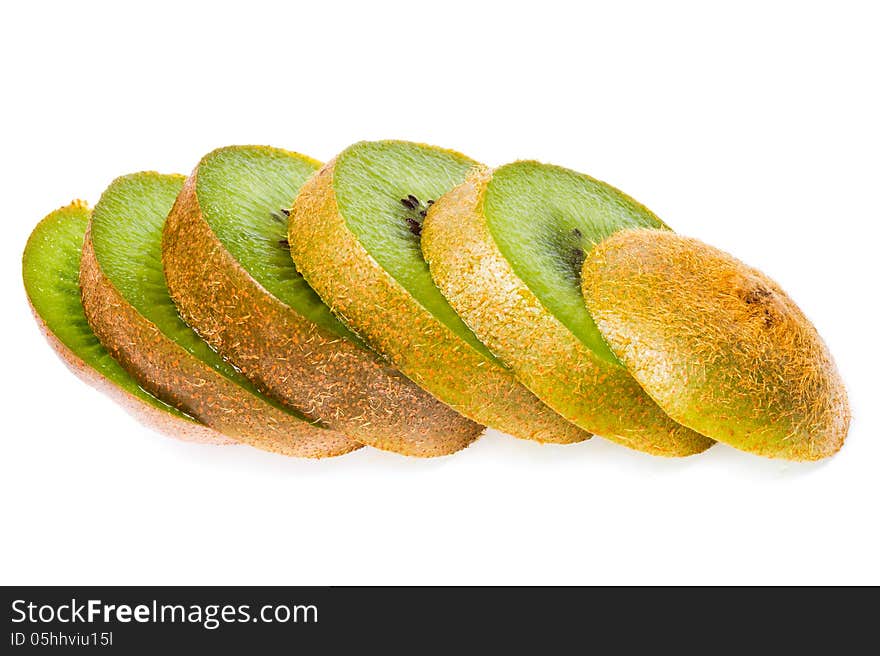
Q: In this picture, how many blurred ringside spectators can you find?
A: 0